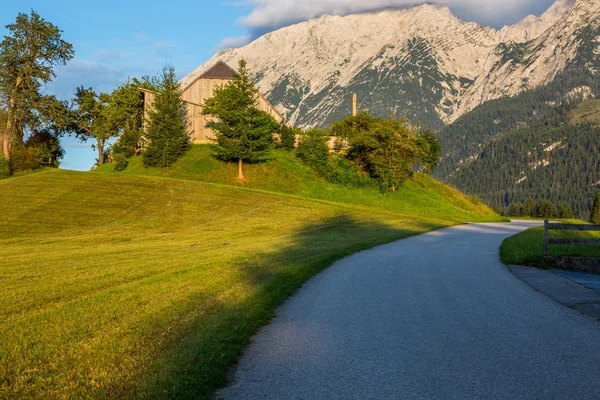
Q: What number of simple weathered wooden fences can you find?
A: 1